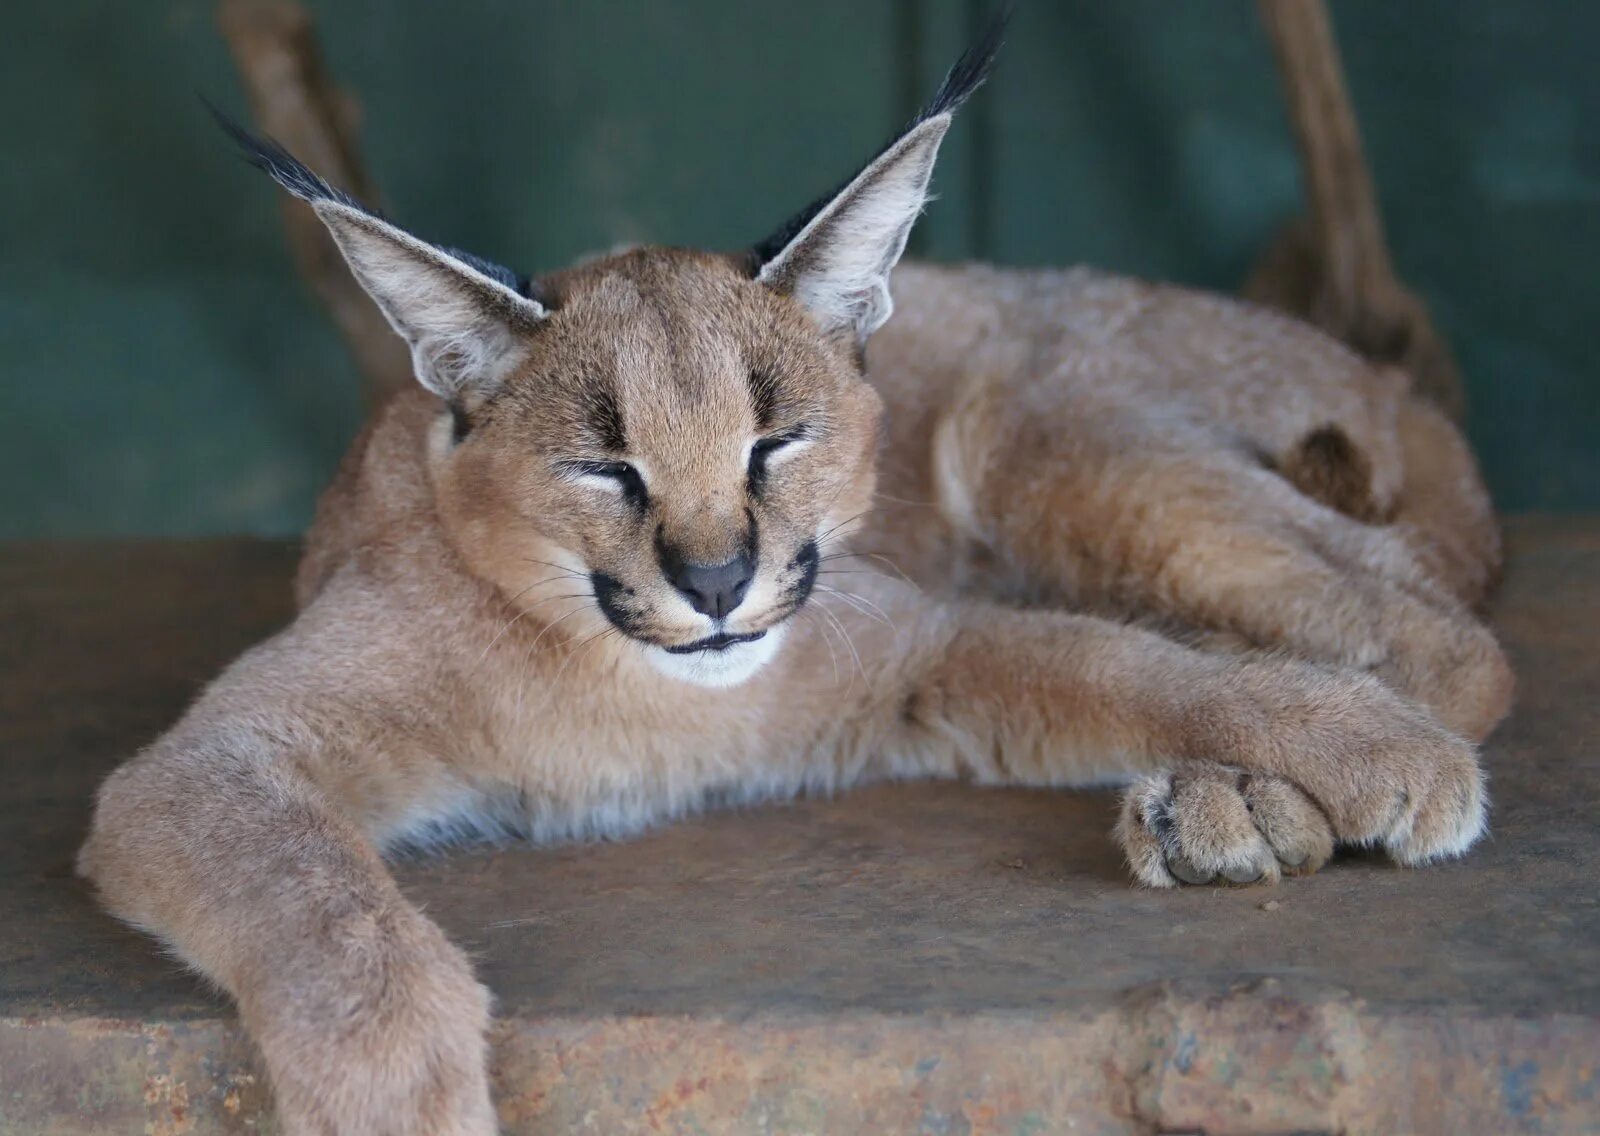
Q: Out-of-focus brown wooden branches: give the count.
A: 2